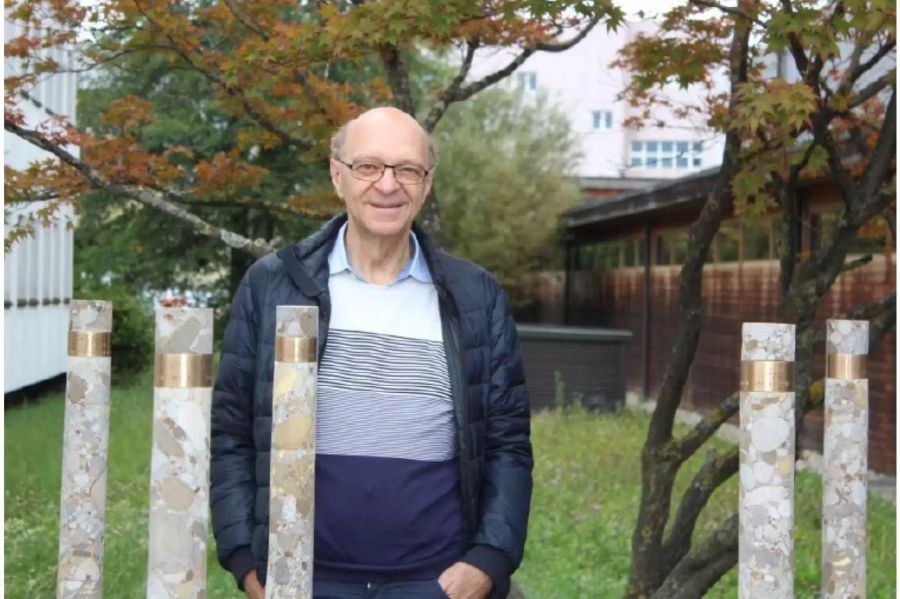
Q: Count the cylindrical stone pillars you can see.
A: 5